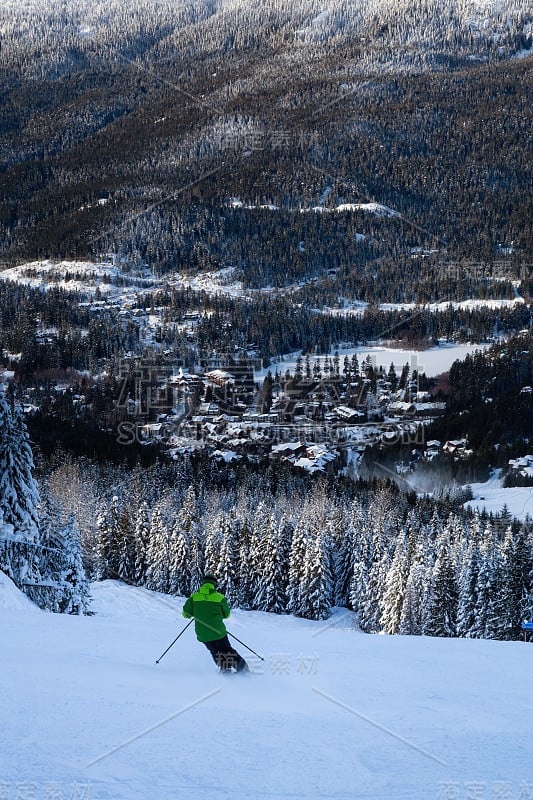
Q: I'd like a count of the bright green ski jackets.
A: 1